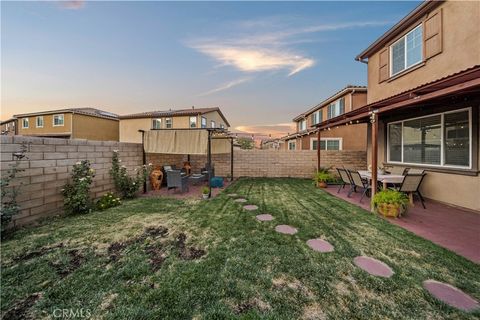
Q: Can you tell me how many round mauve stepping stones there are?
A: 8